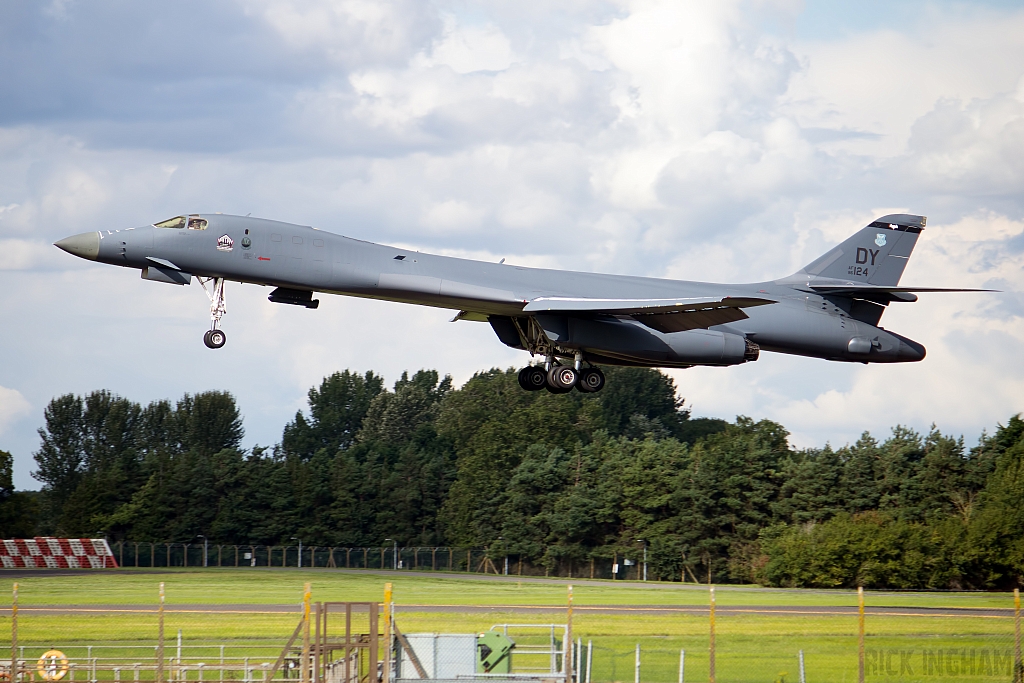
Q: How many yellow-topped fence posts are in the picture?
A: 8